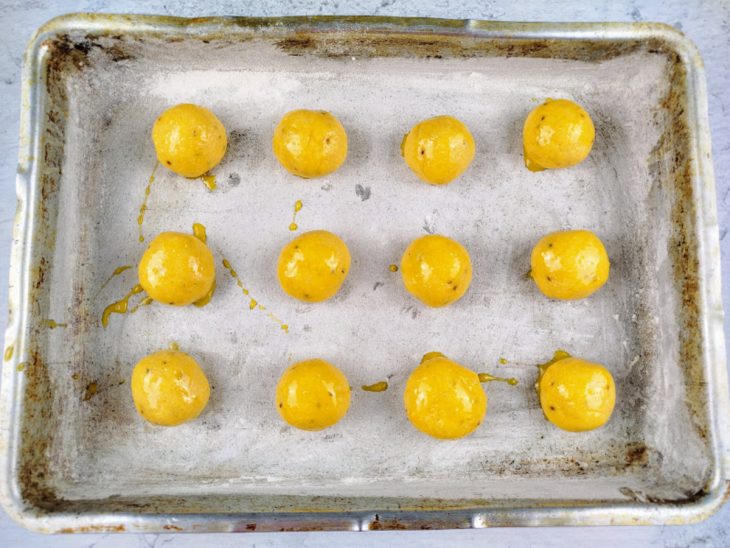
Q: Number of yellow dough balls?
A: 12